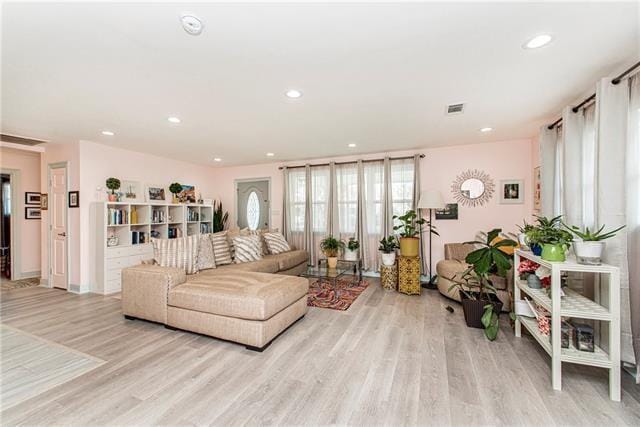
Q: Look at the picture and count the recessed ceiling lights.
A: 8